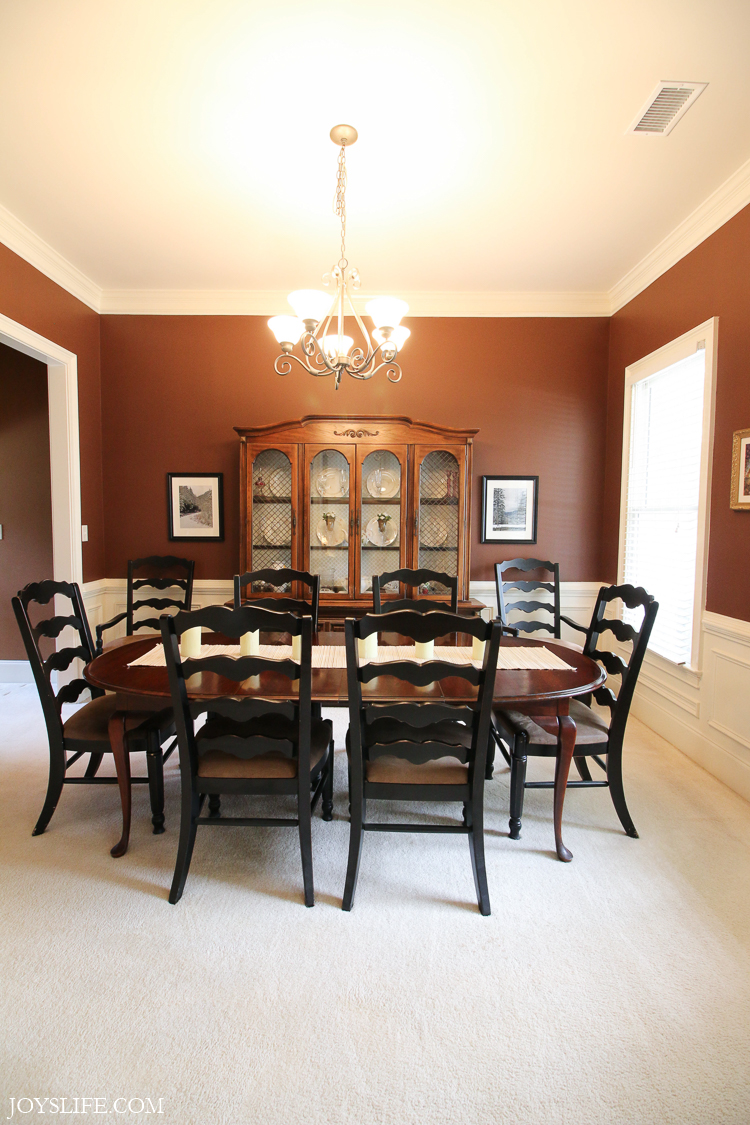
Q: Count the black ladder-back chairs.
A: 8